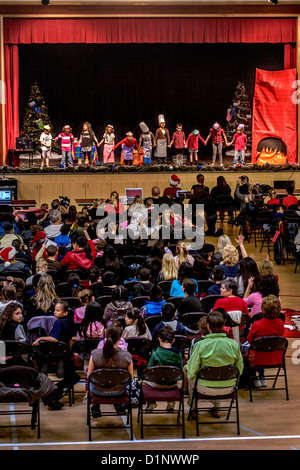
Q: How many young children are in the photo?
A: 11